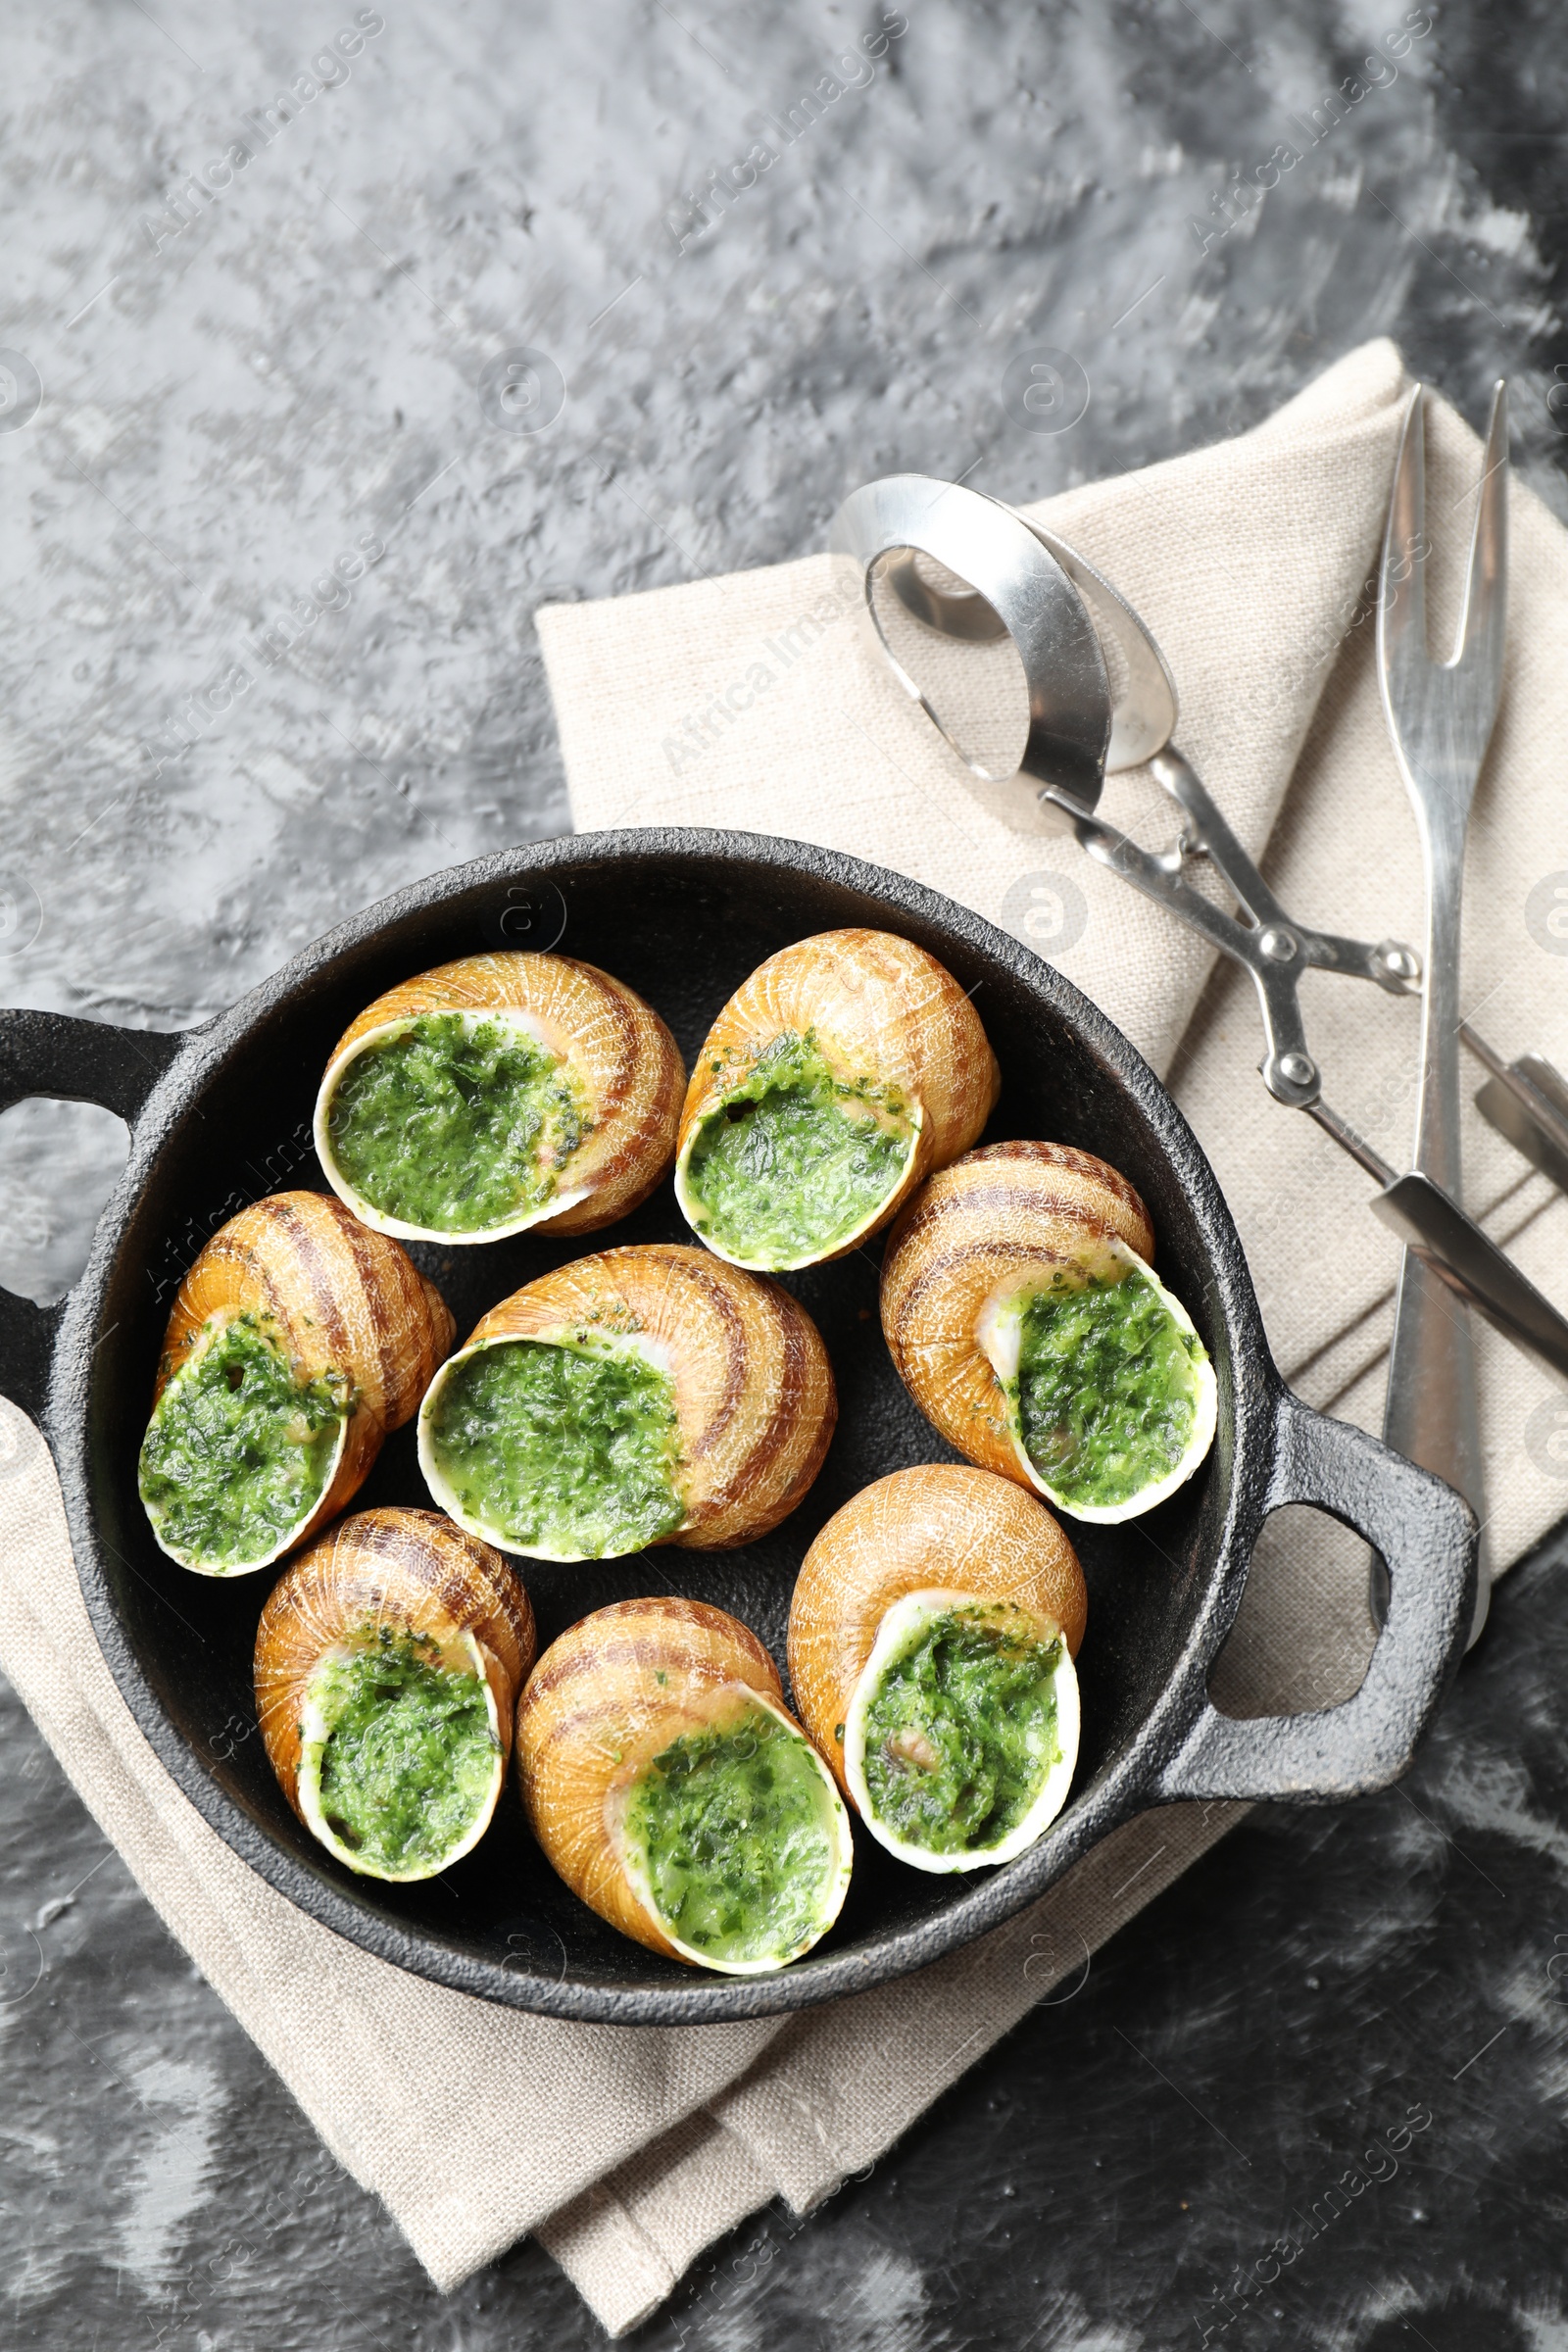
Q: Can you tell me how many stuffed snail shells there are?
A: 8